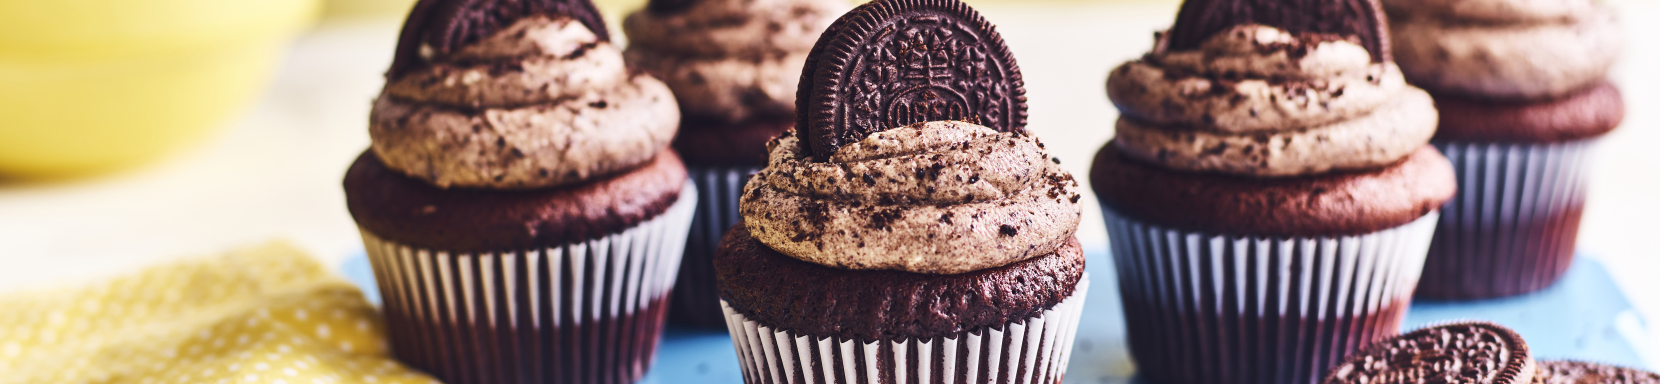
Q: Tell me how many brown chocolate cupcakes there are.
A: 5